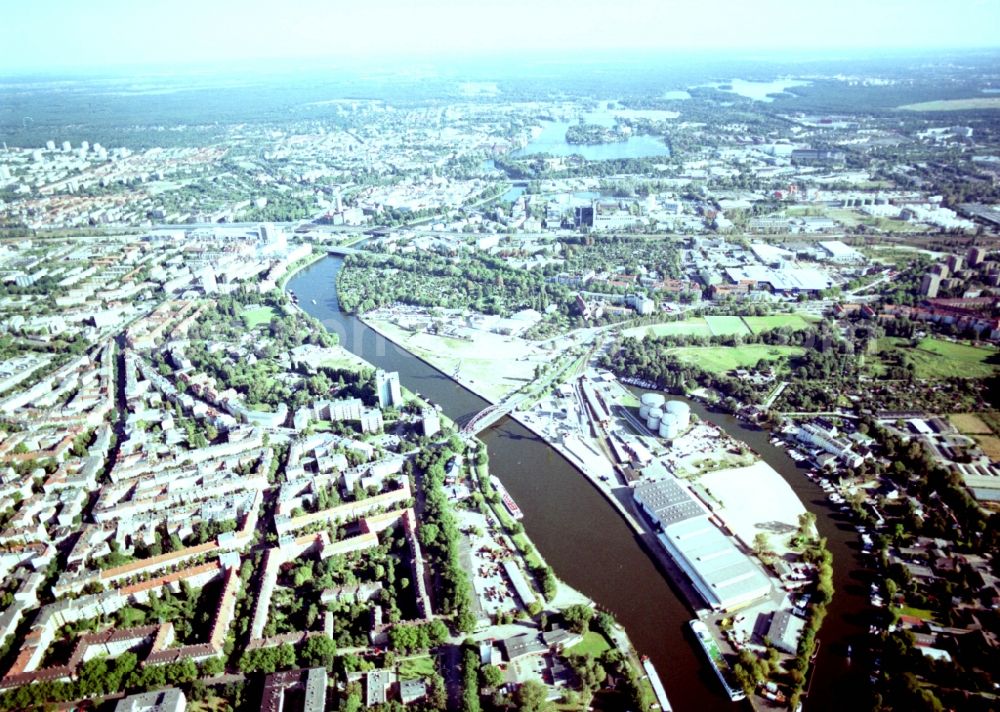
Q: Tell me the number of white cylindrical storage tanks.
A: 4